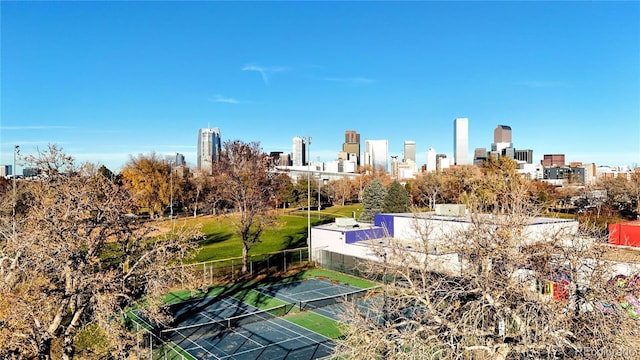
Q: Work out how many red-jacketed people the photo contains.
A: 0